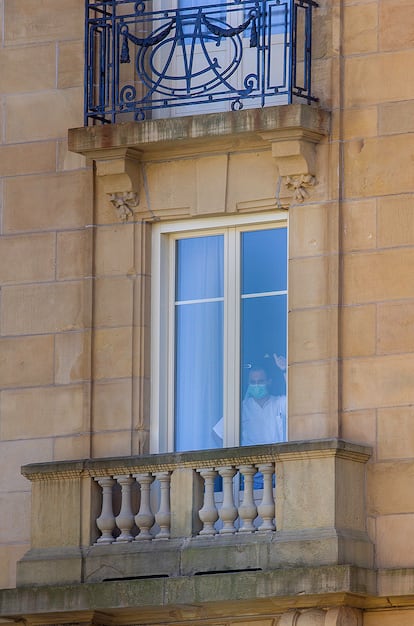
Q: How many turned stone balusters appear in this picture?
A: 8